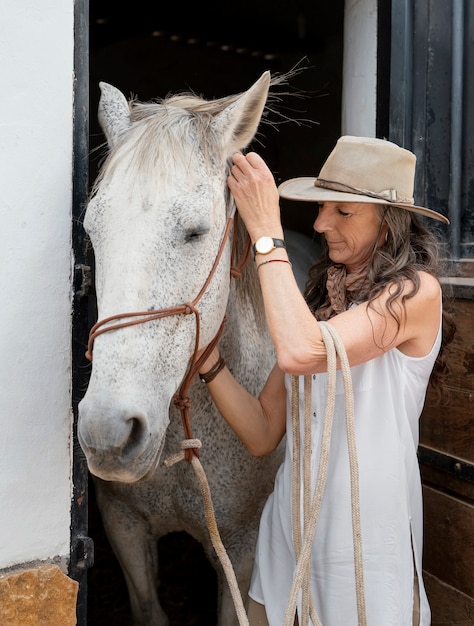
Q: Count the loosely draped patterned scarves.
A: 1